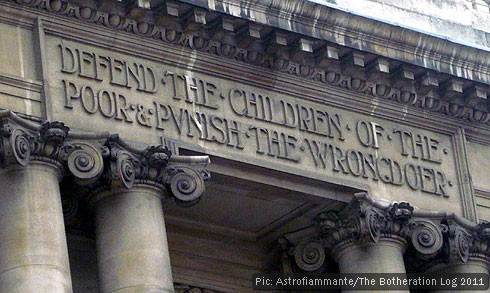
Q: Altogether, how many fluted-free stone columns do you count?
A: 4